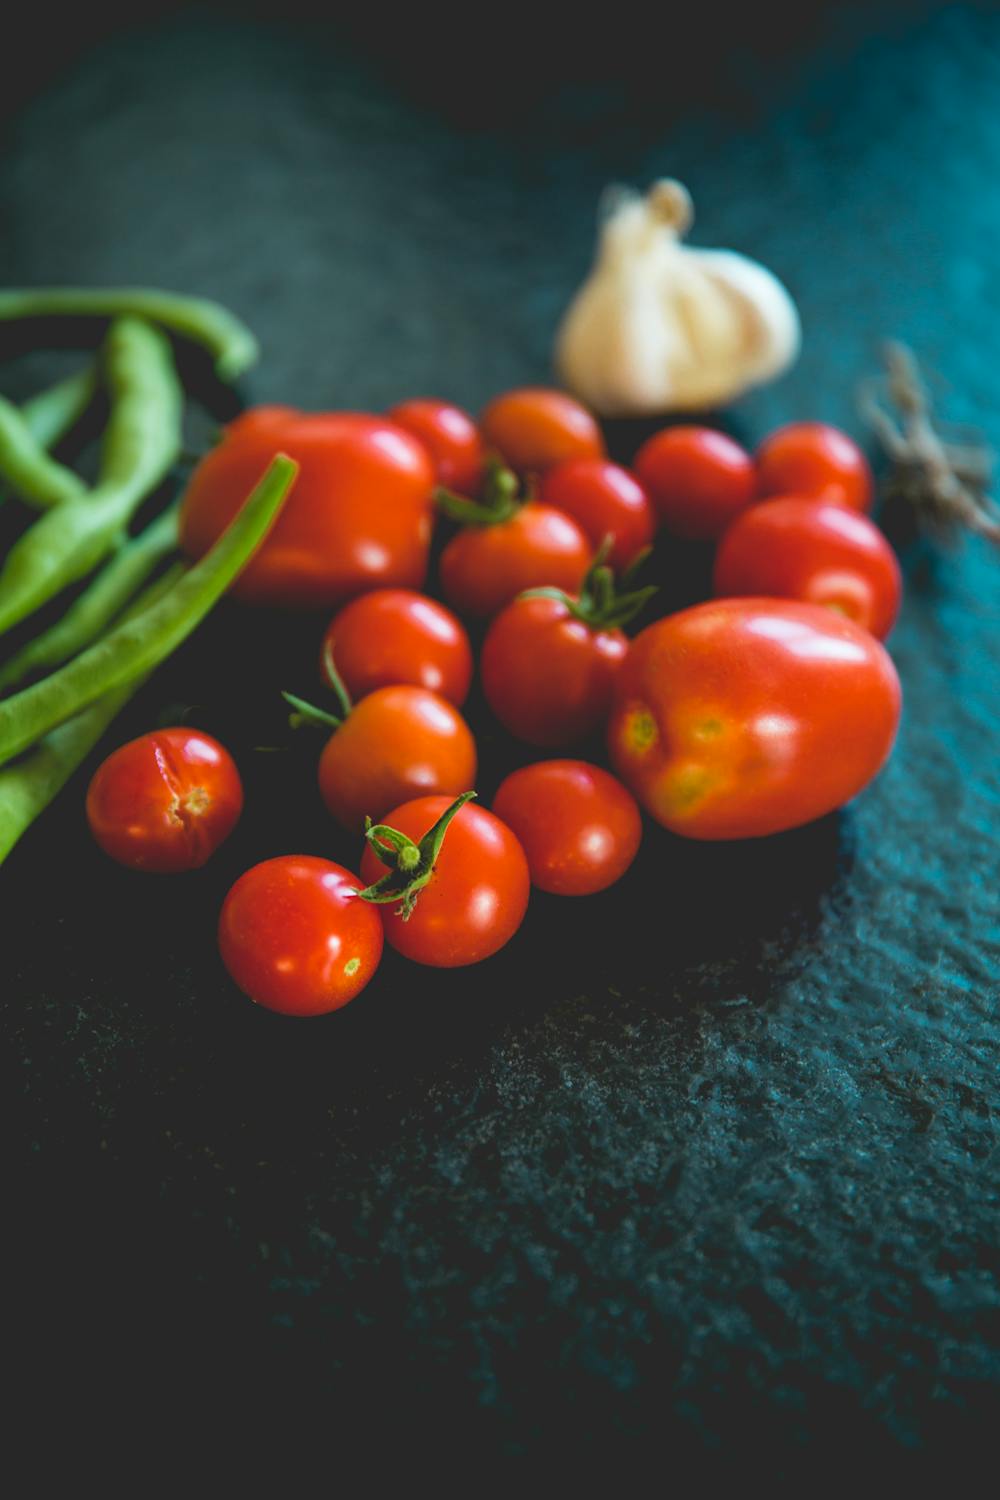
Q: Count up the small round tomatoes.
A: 13